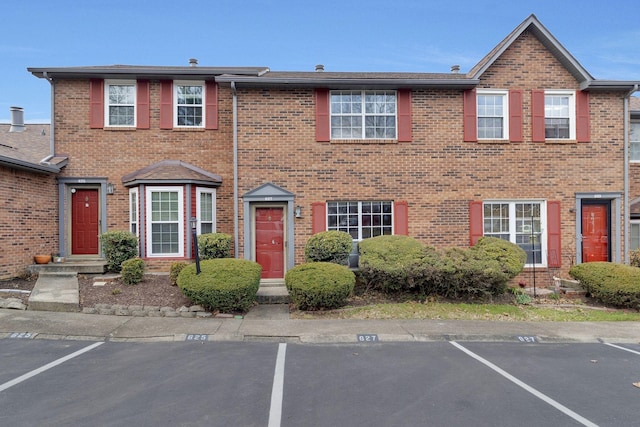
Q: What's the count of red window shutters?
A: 14